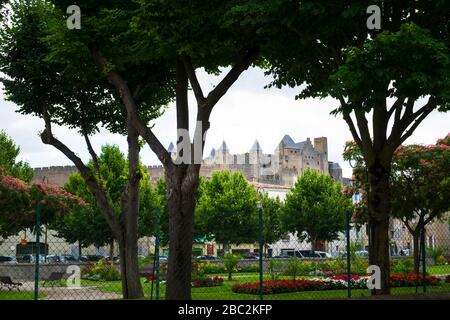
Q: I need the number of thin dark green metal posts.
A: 5